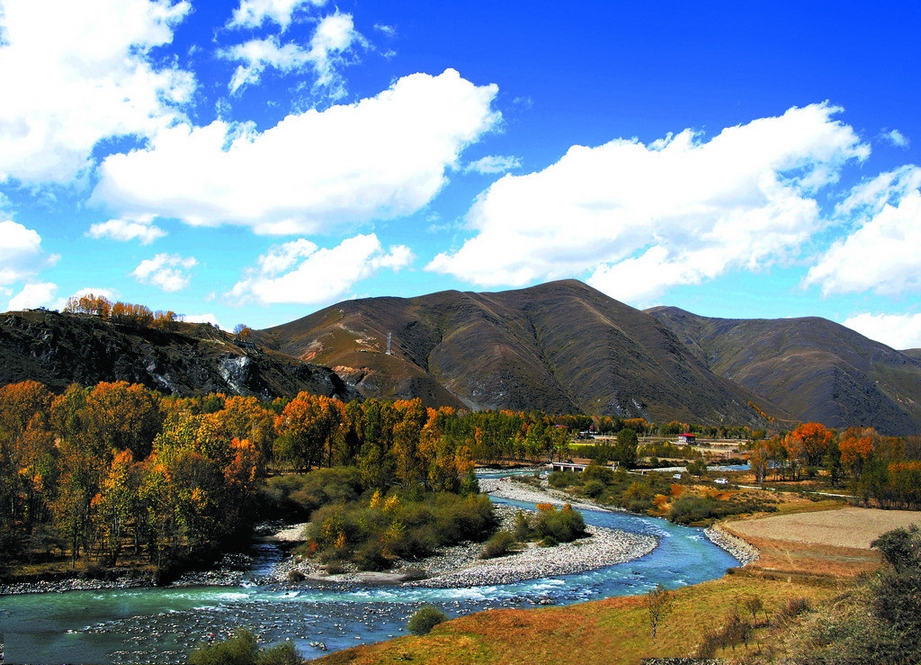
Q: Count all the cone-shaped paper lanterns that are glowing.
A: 0